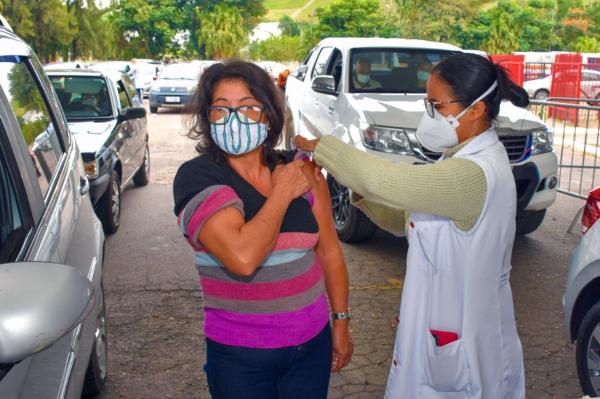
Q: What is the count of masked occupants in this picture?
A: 2